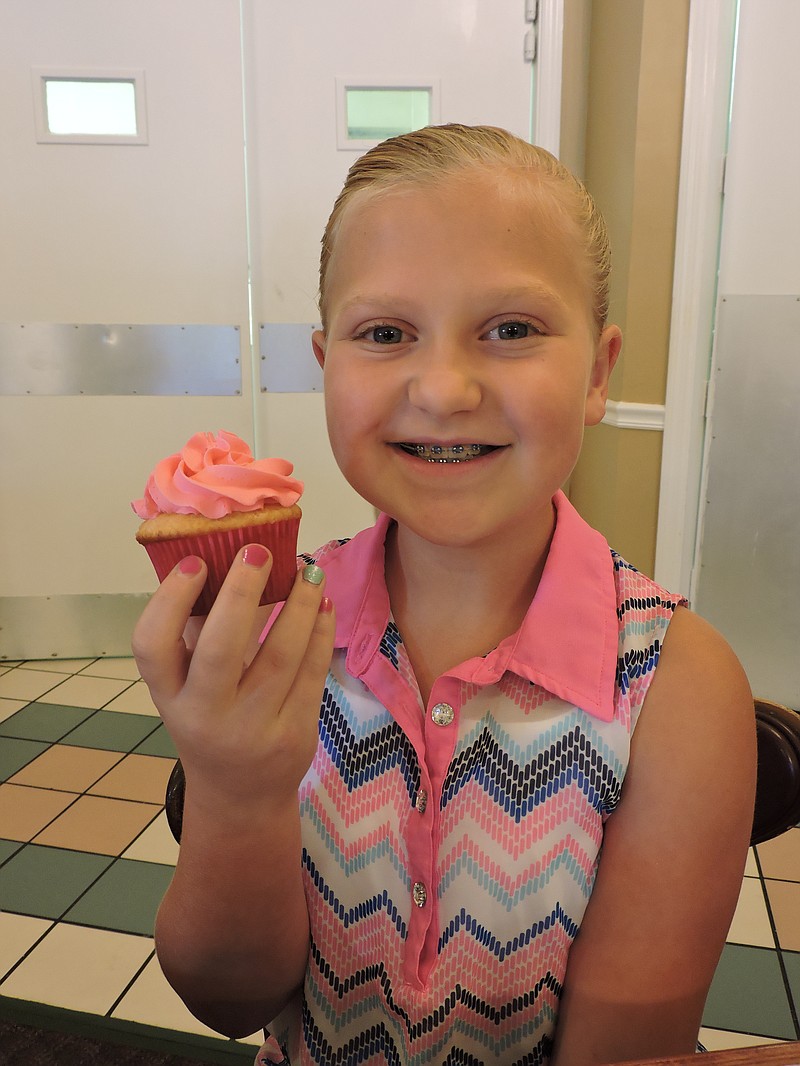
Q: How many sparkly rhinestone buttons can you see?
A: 3